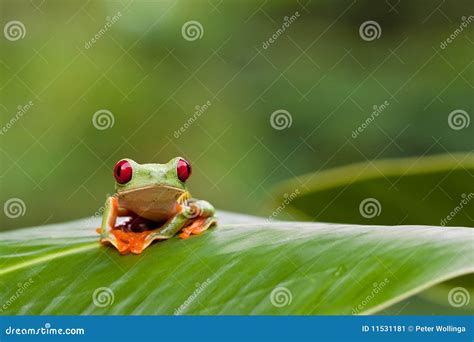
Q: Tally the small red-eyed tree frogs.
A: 1